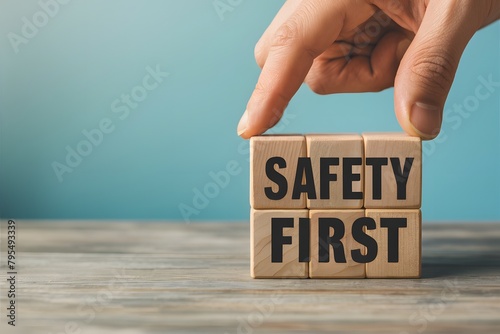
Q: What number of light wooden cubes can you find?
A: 6